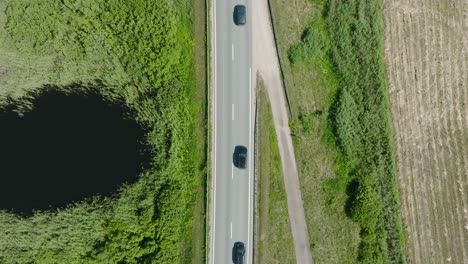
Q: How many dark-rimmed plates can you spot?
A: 0